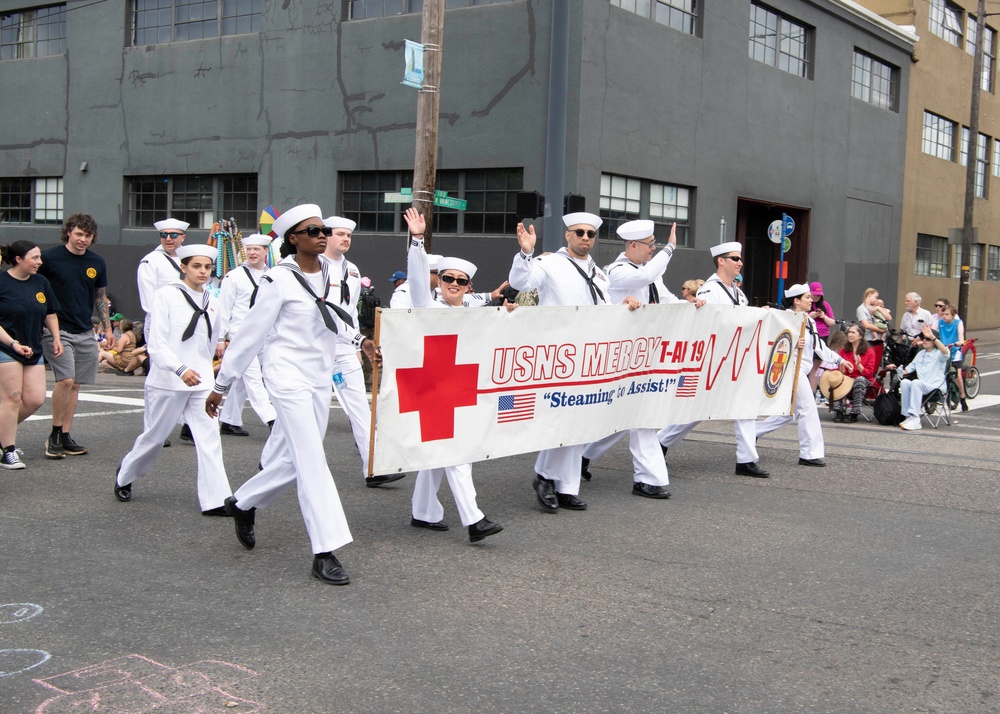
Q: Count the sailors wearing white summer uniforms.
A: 11